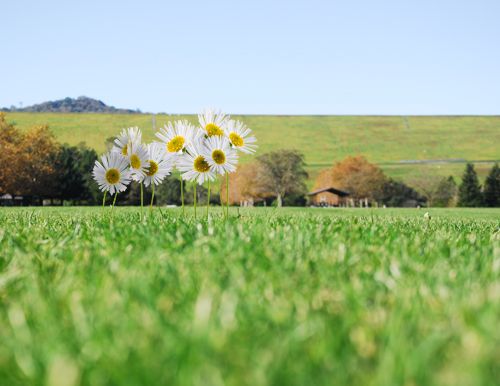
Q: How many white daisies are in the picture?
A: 9